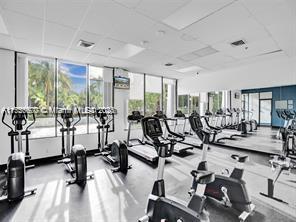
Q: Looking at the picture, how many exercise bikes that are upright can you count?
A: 2